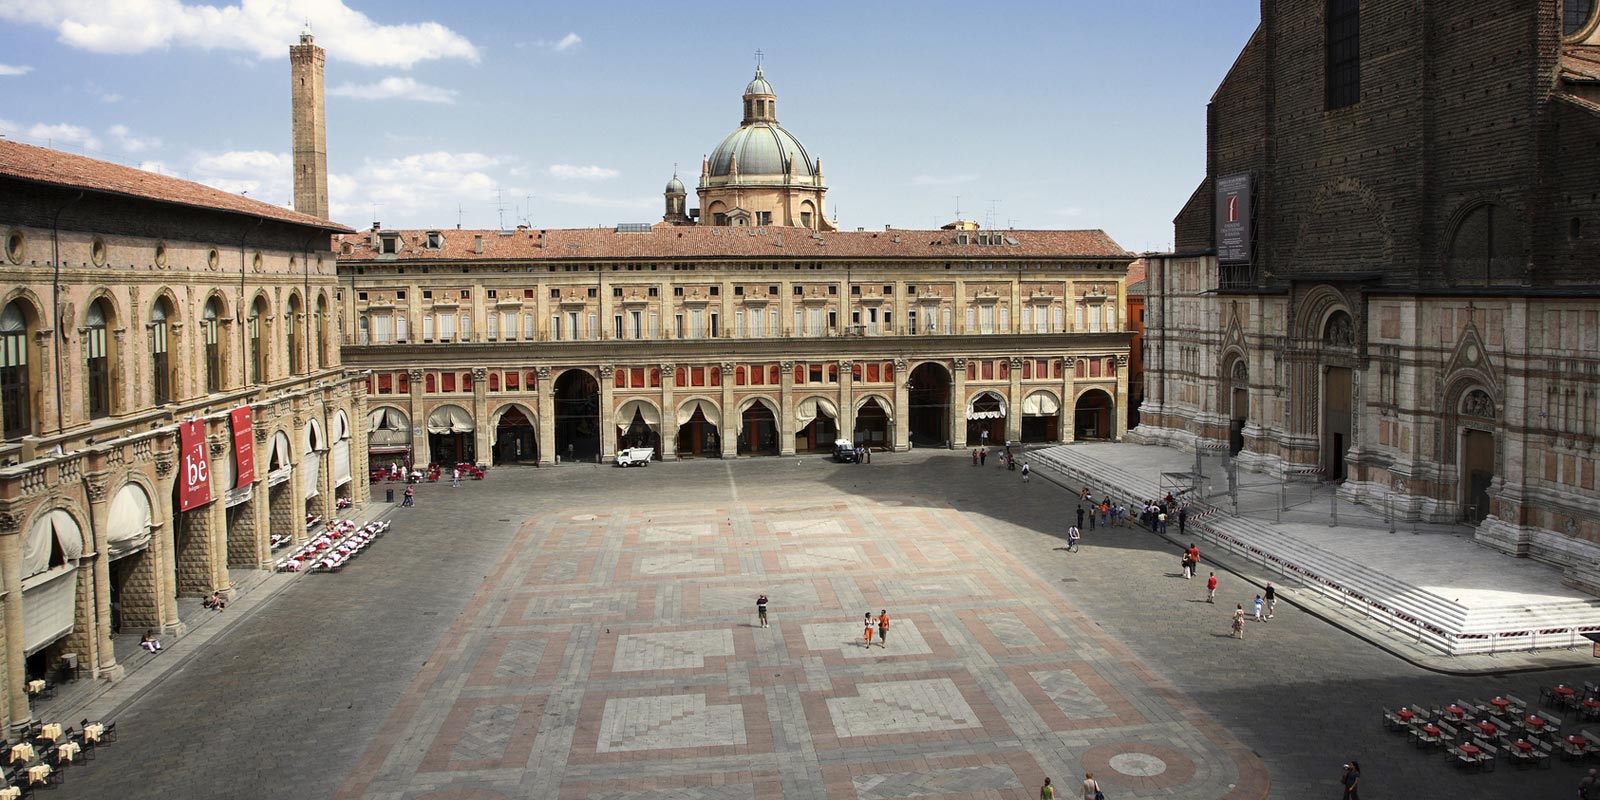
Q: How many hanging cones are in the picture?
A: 0